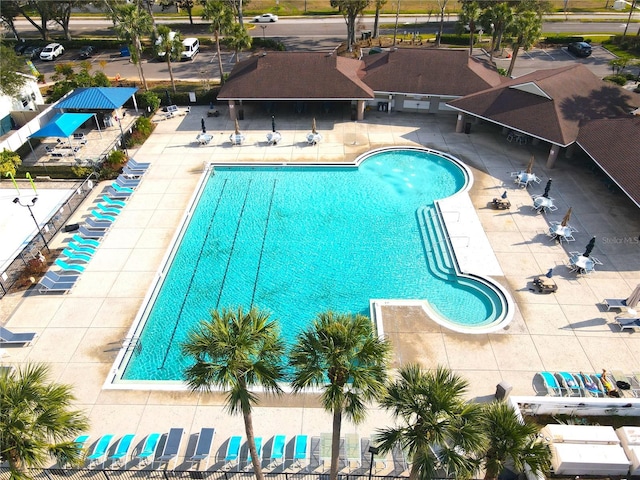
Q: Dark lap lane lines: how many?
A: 3